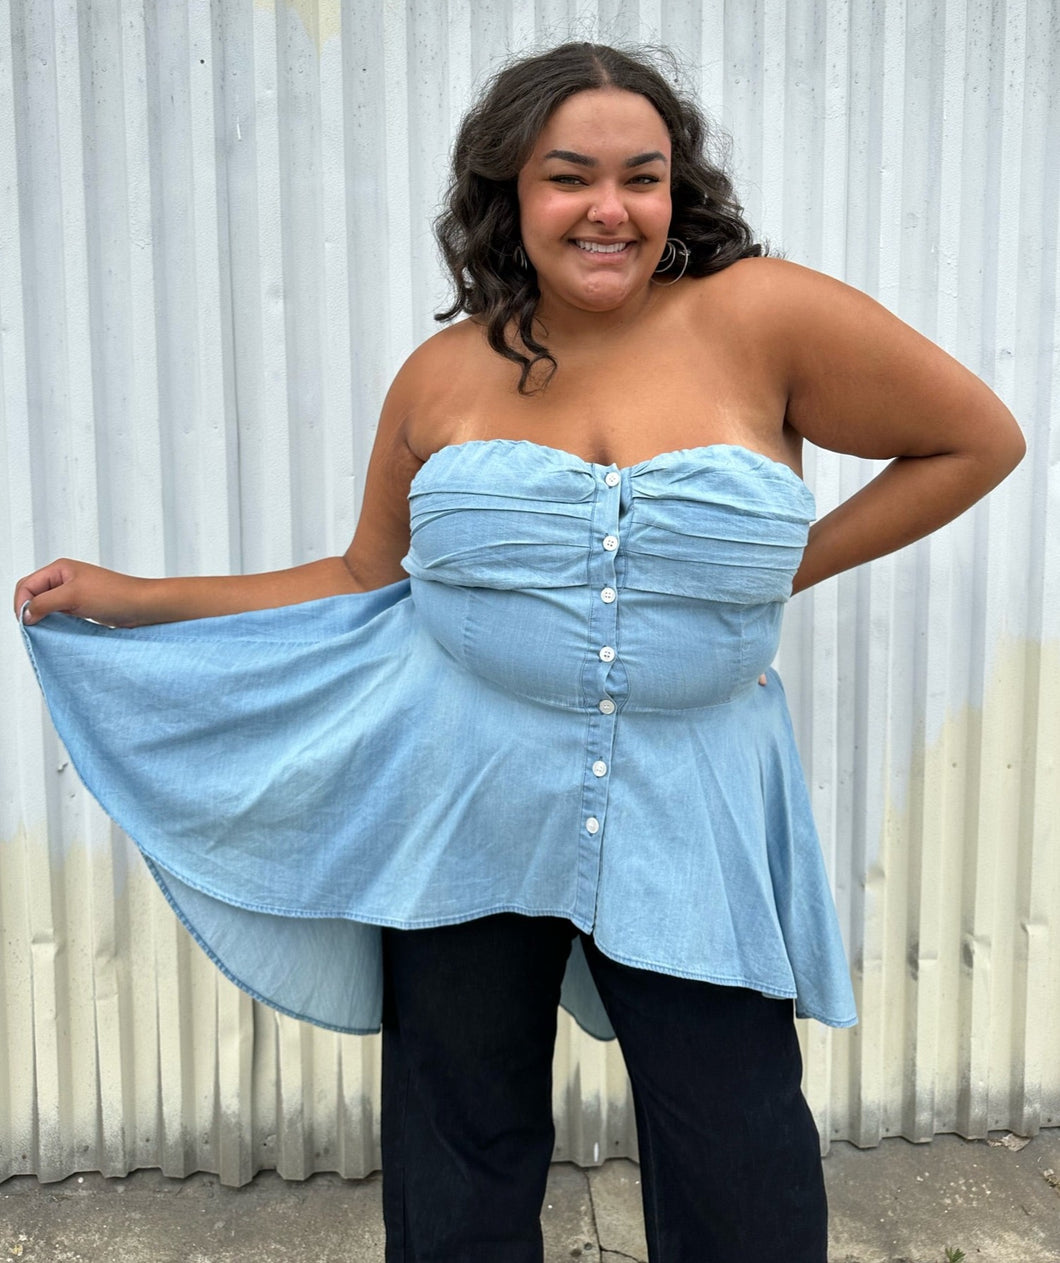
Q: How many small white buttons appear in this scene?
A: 7